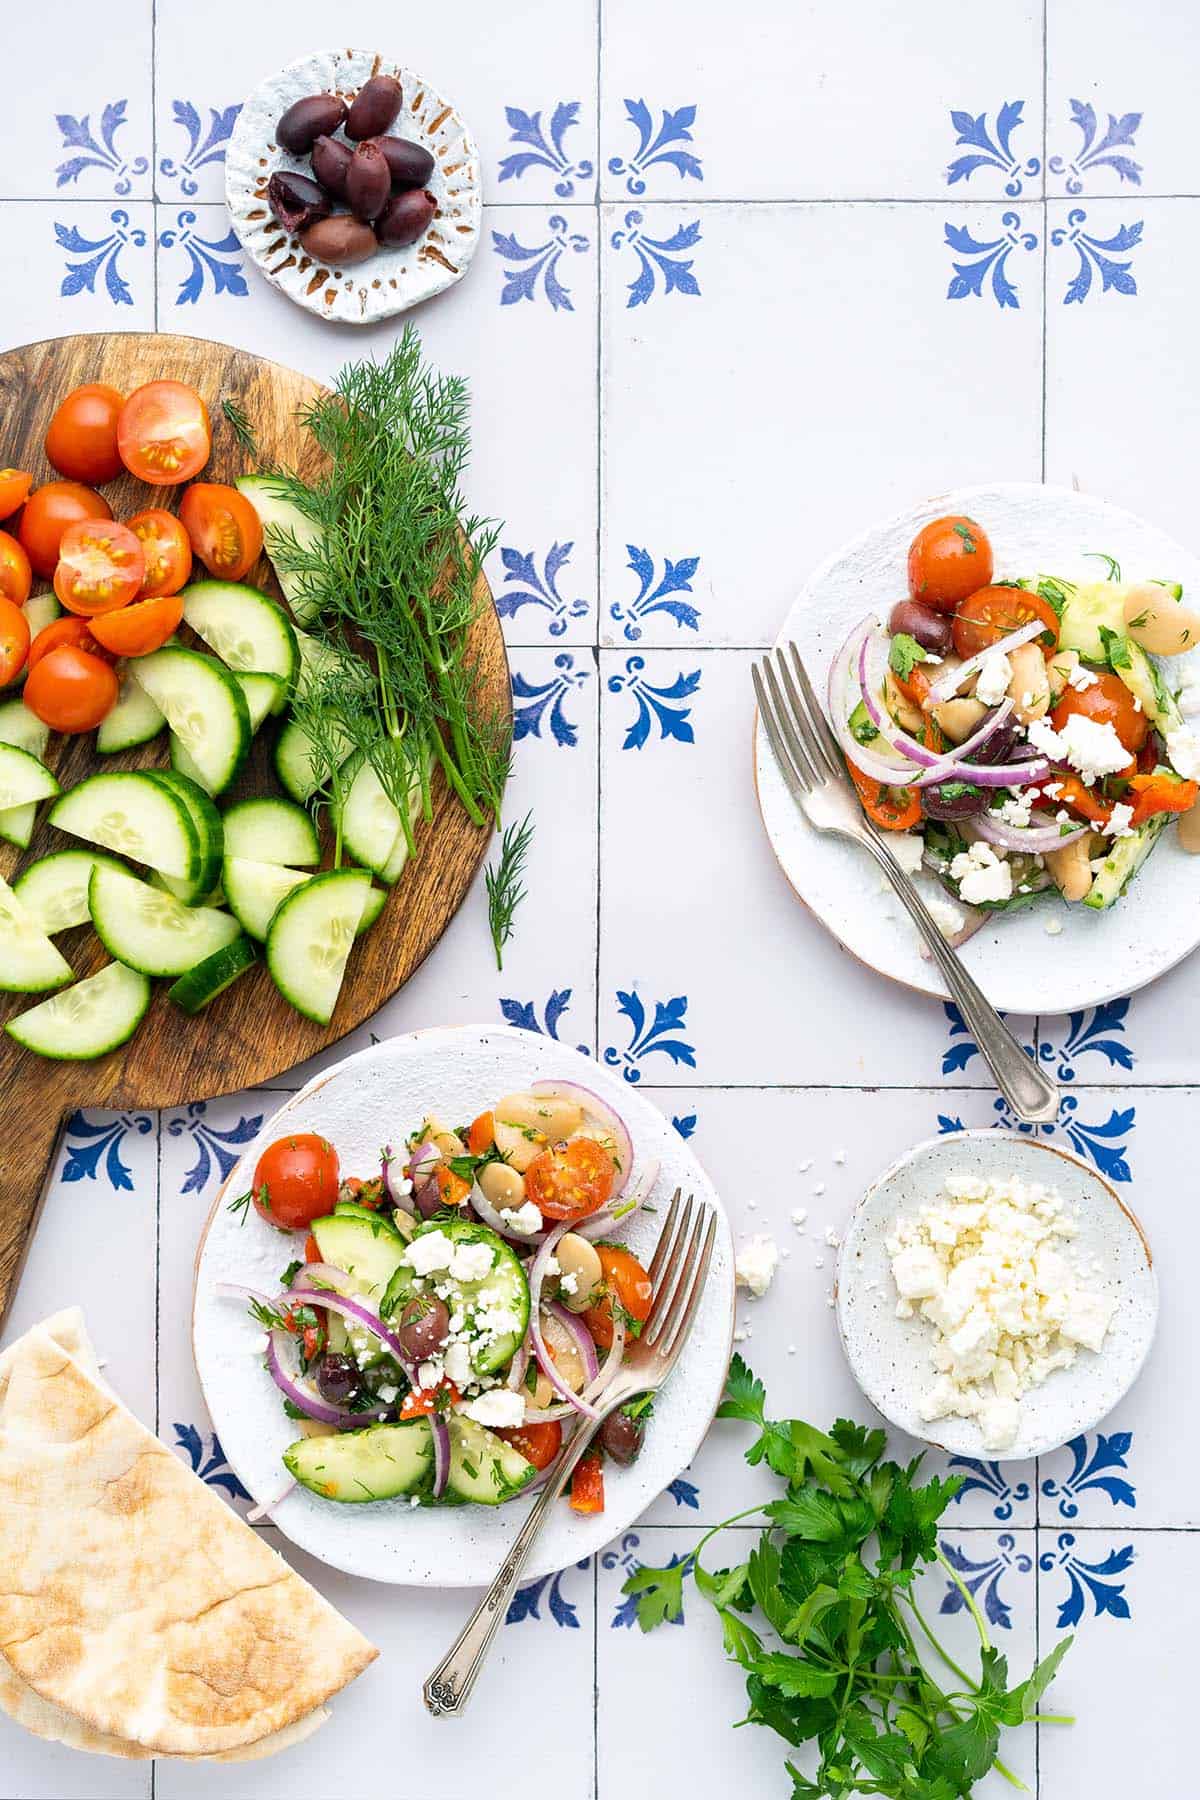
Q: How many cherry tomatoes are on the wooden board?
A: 12